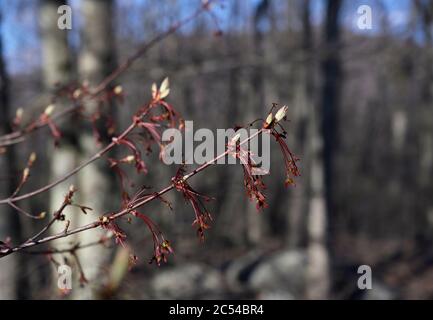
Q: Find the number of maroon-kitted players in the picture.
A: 0